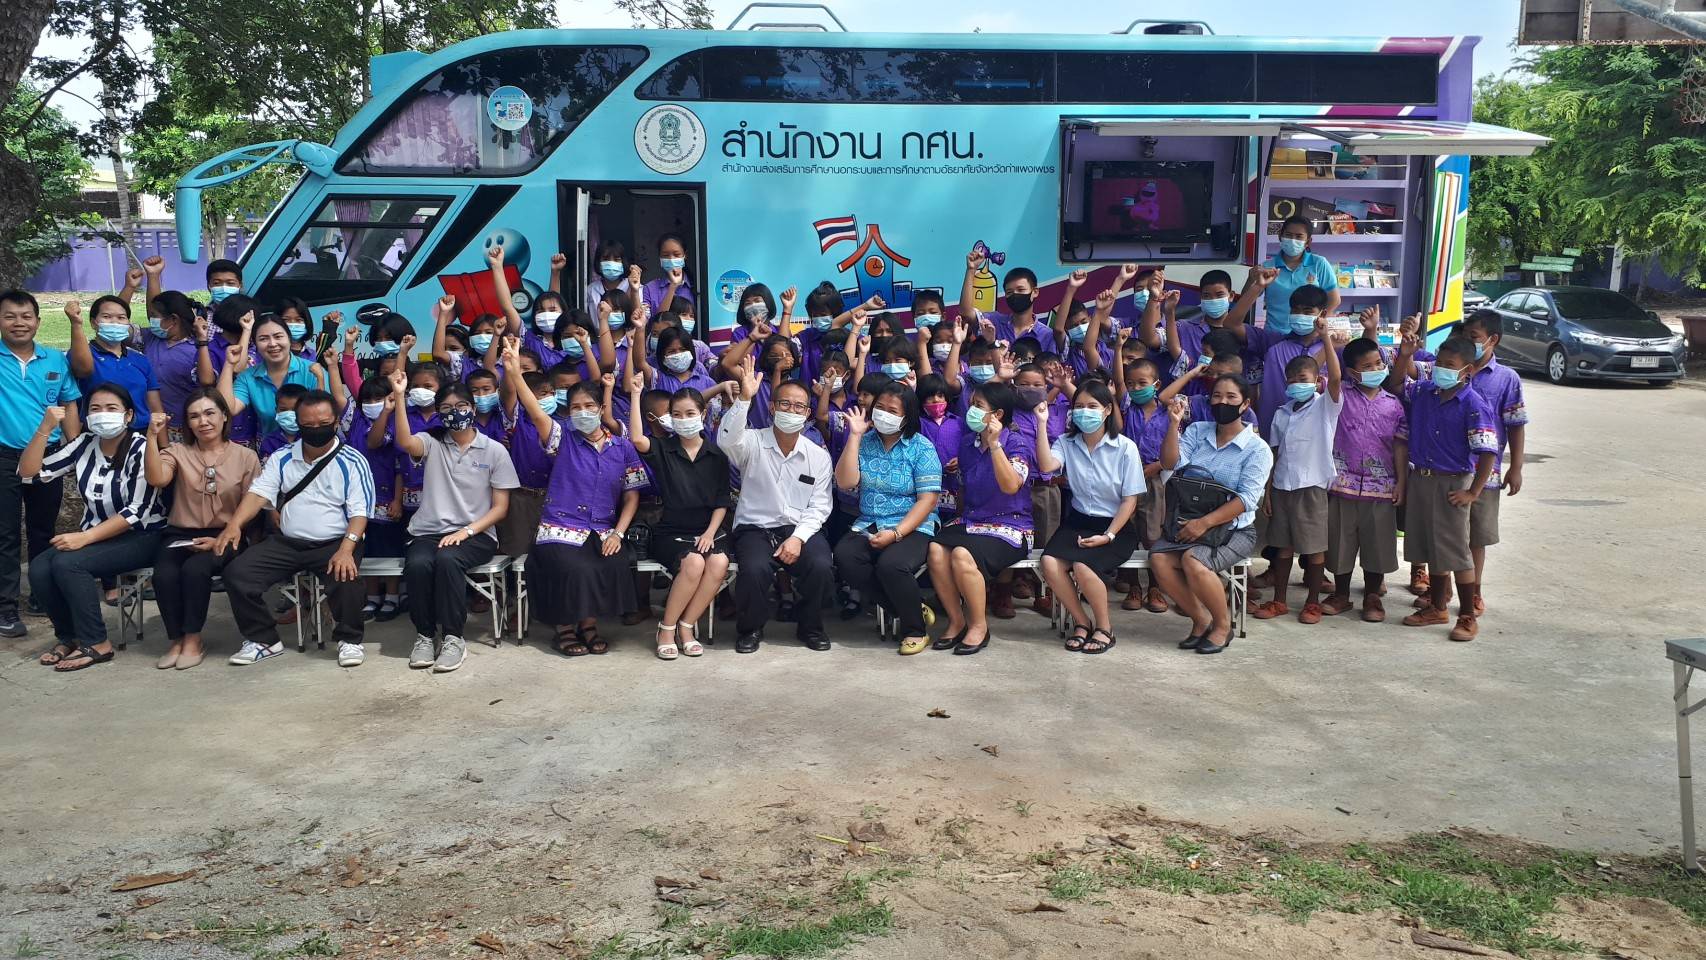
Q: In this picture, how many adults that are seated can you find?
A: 11